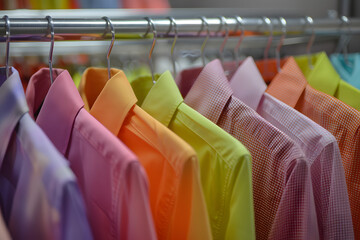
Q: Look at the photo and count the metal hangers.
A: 12